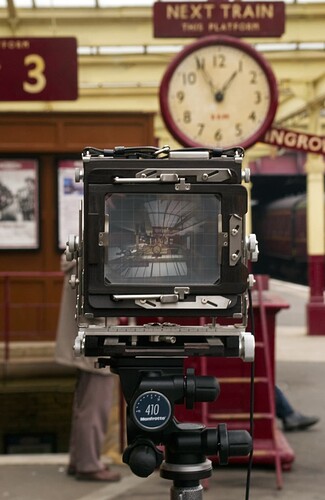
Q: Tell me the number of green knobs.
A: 0